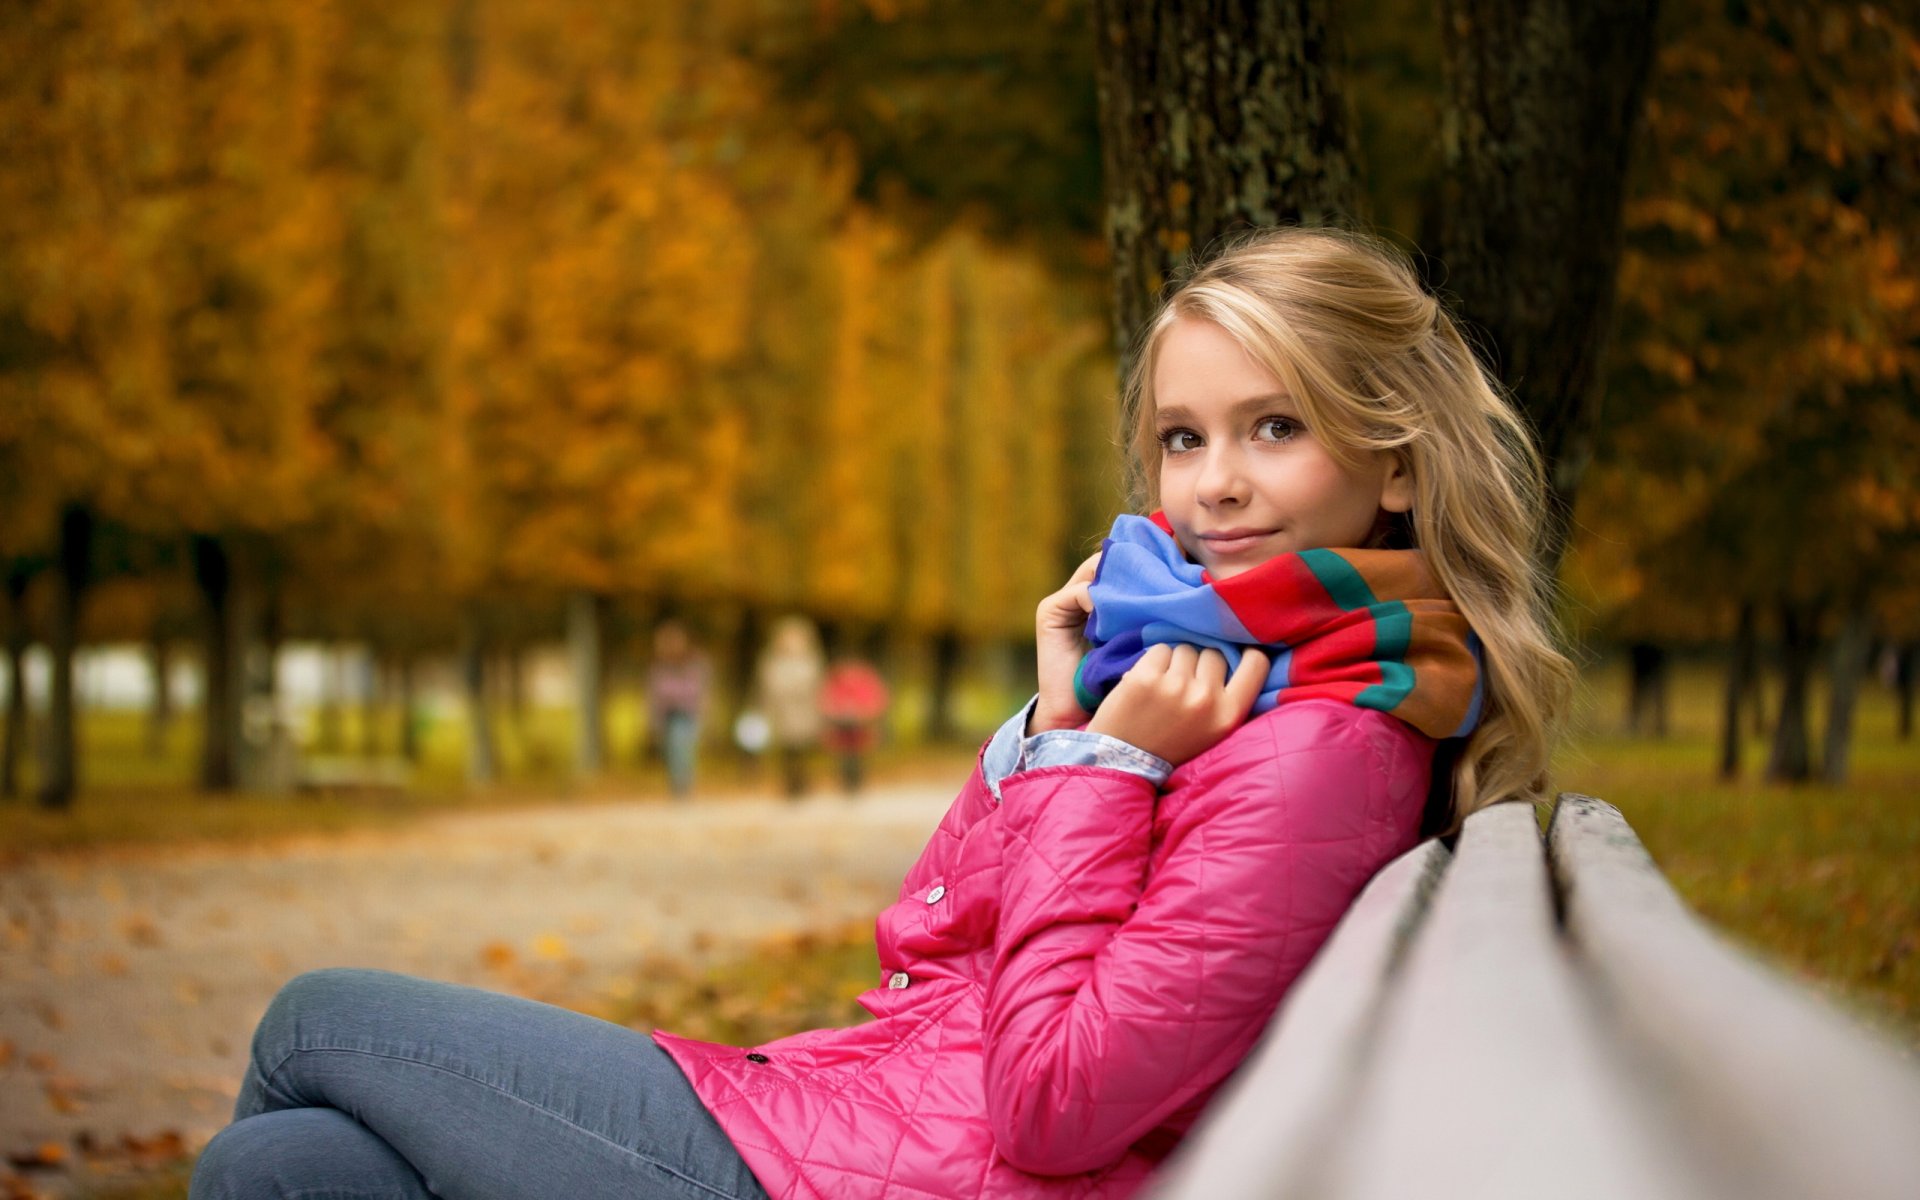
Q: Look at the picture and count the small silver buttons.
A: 2